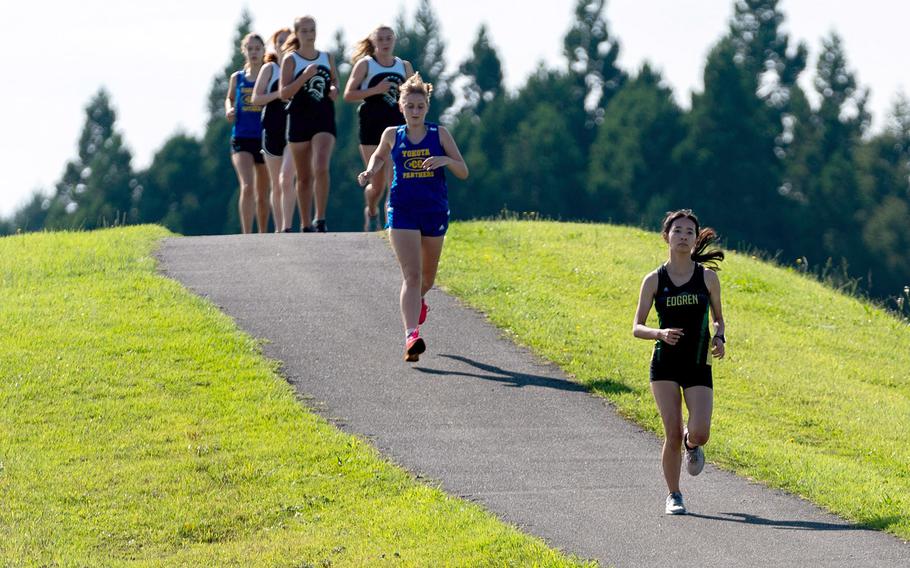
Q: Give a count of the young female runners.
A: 6